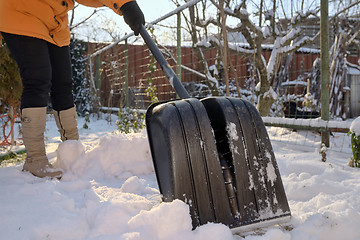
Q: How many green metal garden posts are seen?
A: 4